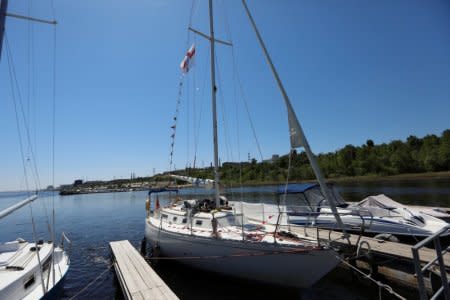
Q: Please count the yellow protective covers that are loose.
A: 0